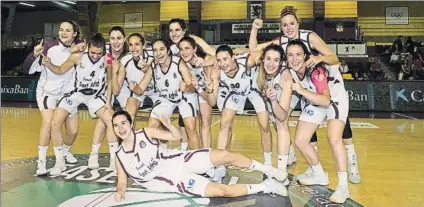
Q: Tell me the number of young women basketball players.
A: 12